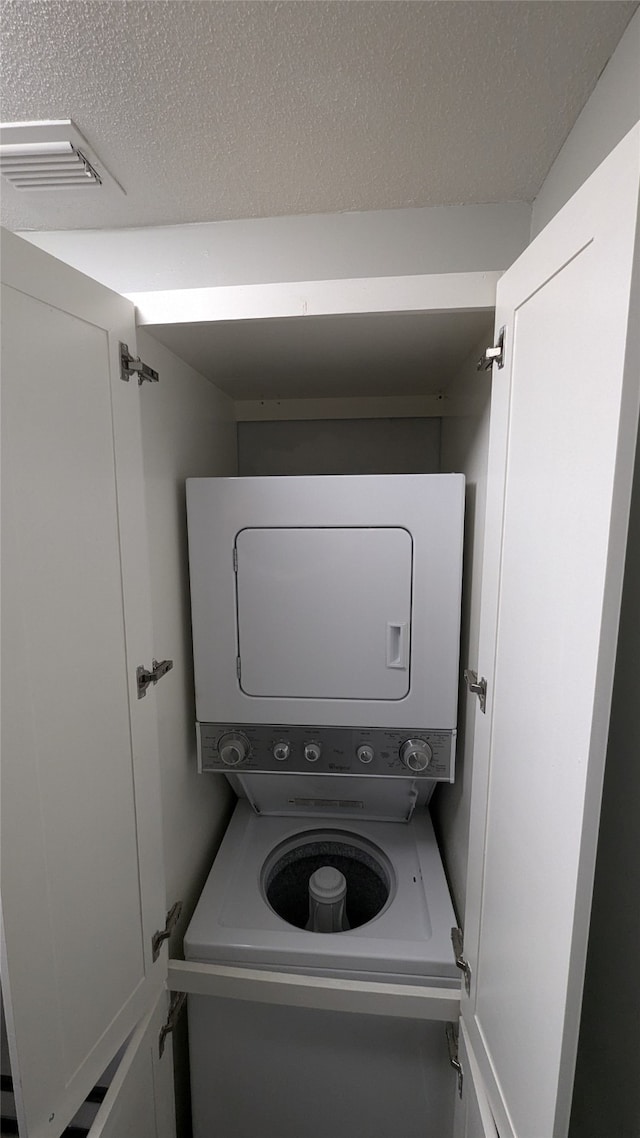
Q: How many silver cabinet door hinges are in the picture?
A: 8